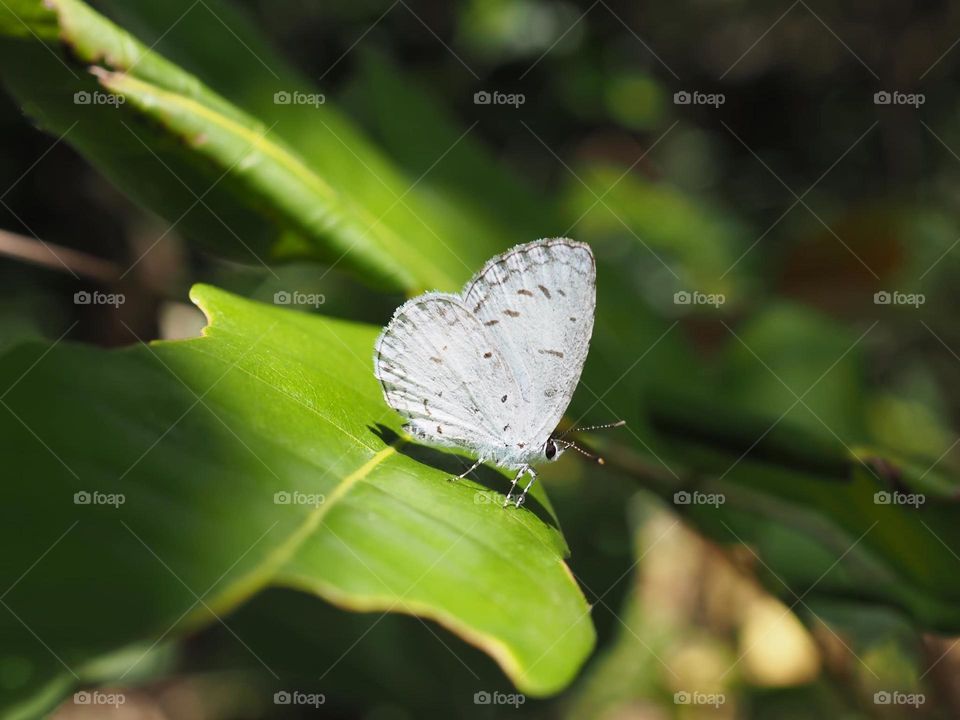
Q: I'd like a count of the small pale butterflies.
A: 1